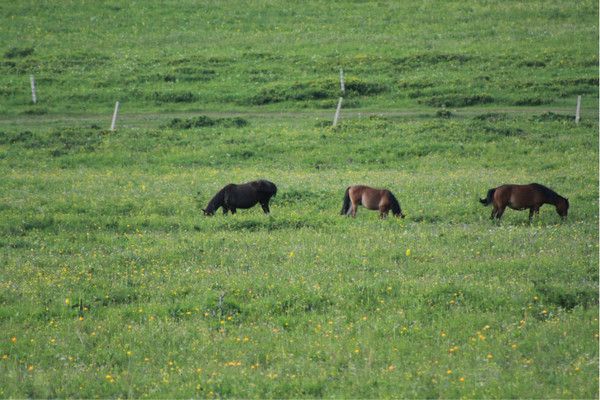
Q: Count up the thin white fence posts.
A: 5